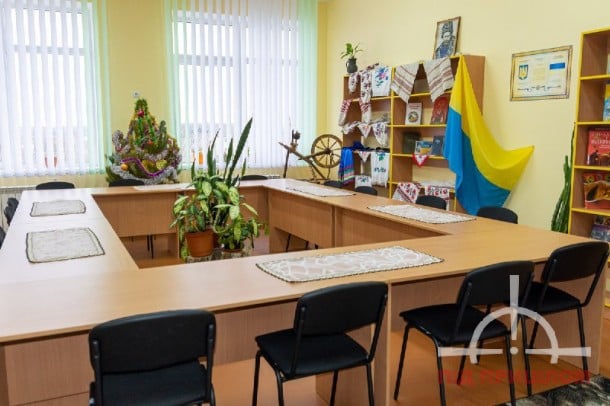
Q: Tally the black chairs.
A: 13